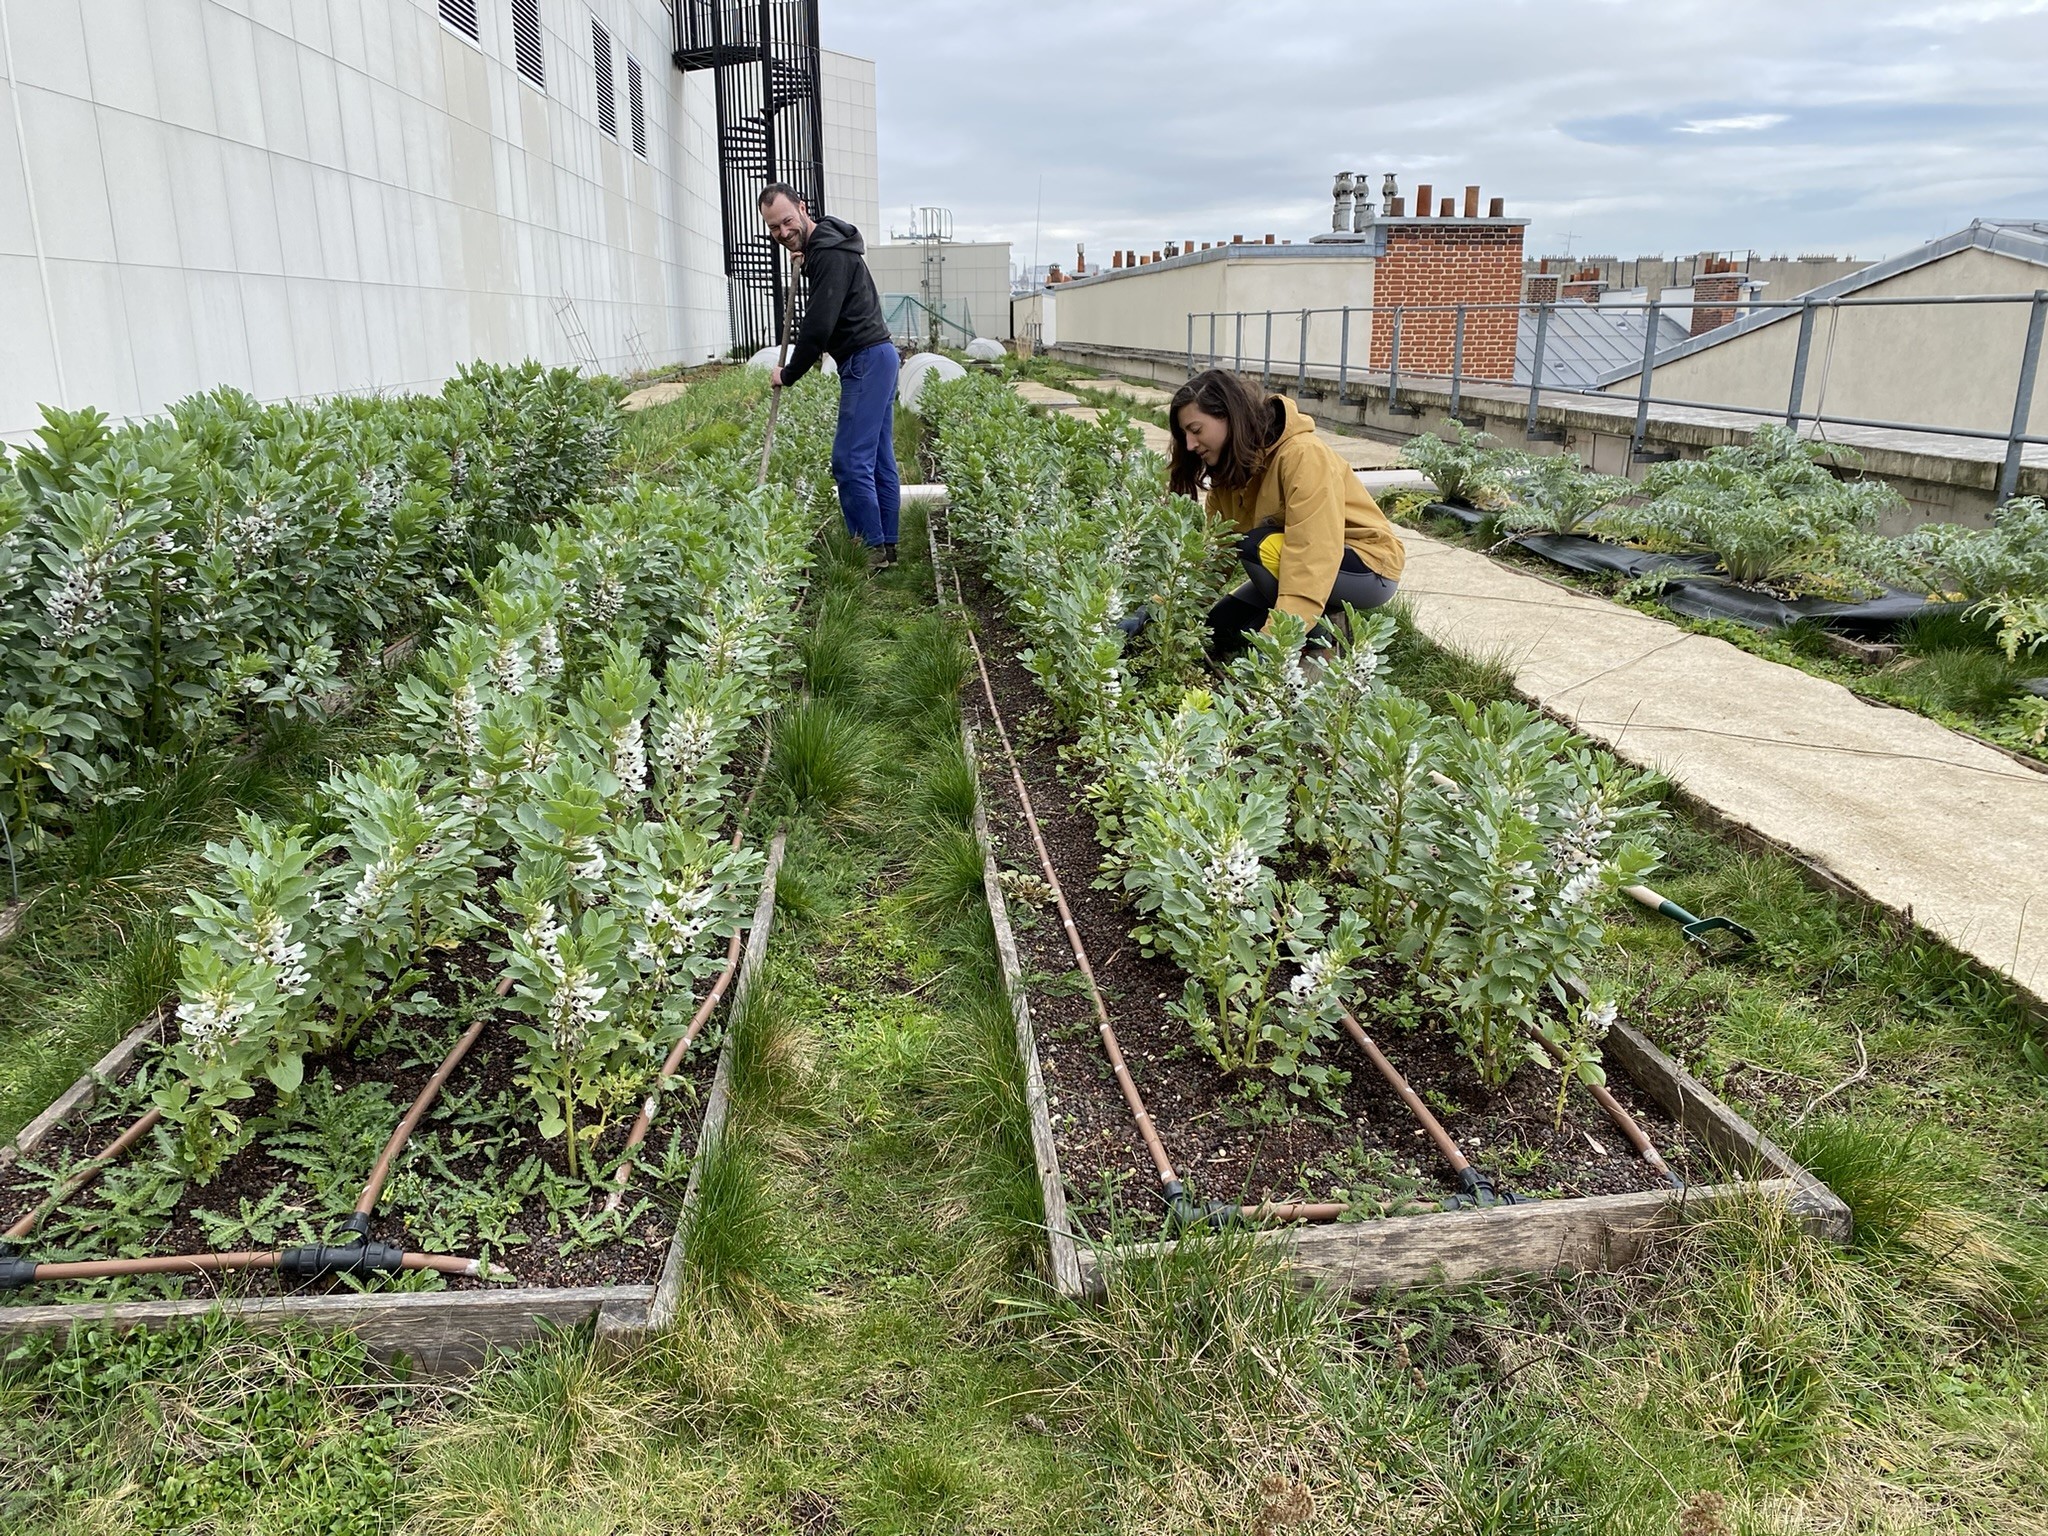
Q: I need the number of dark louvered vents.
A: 4